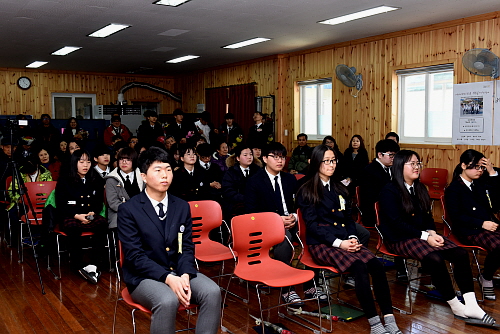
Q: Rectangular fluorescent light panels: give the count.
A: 7